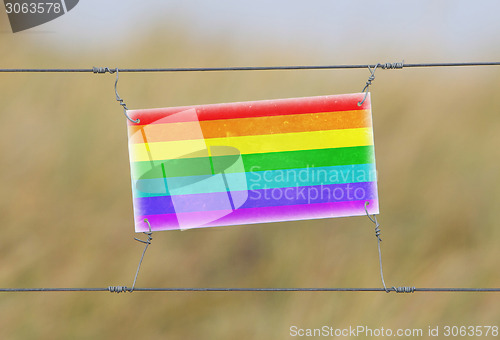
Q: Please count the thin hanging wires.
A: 4